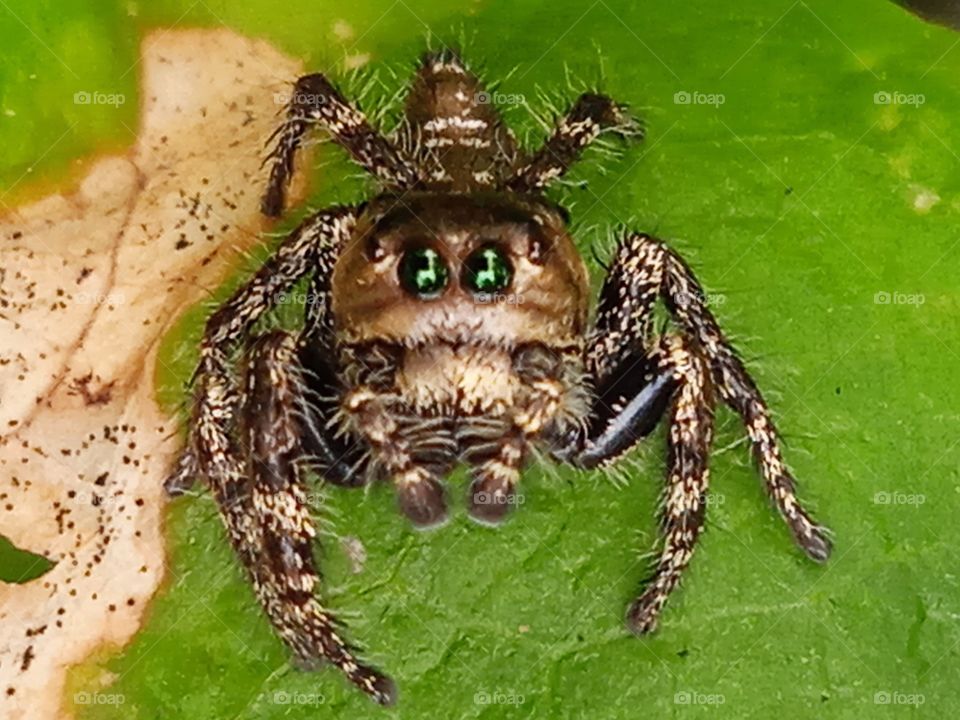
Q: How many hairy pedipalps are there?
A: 2